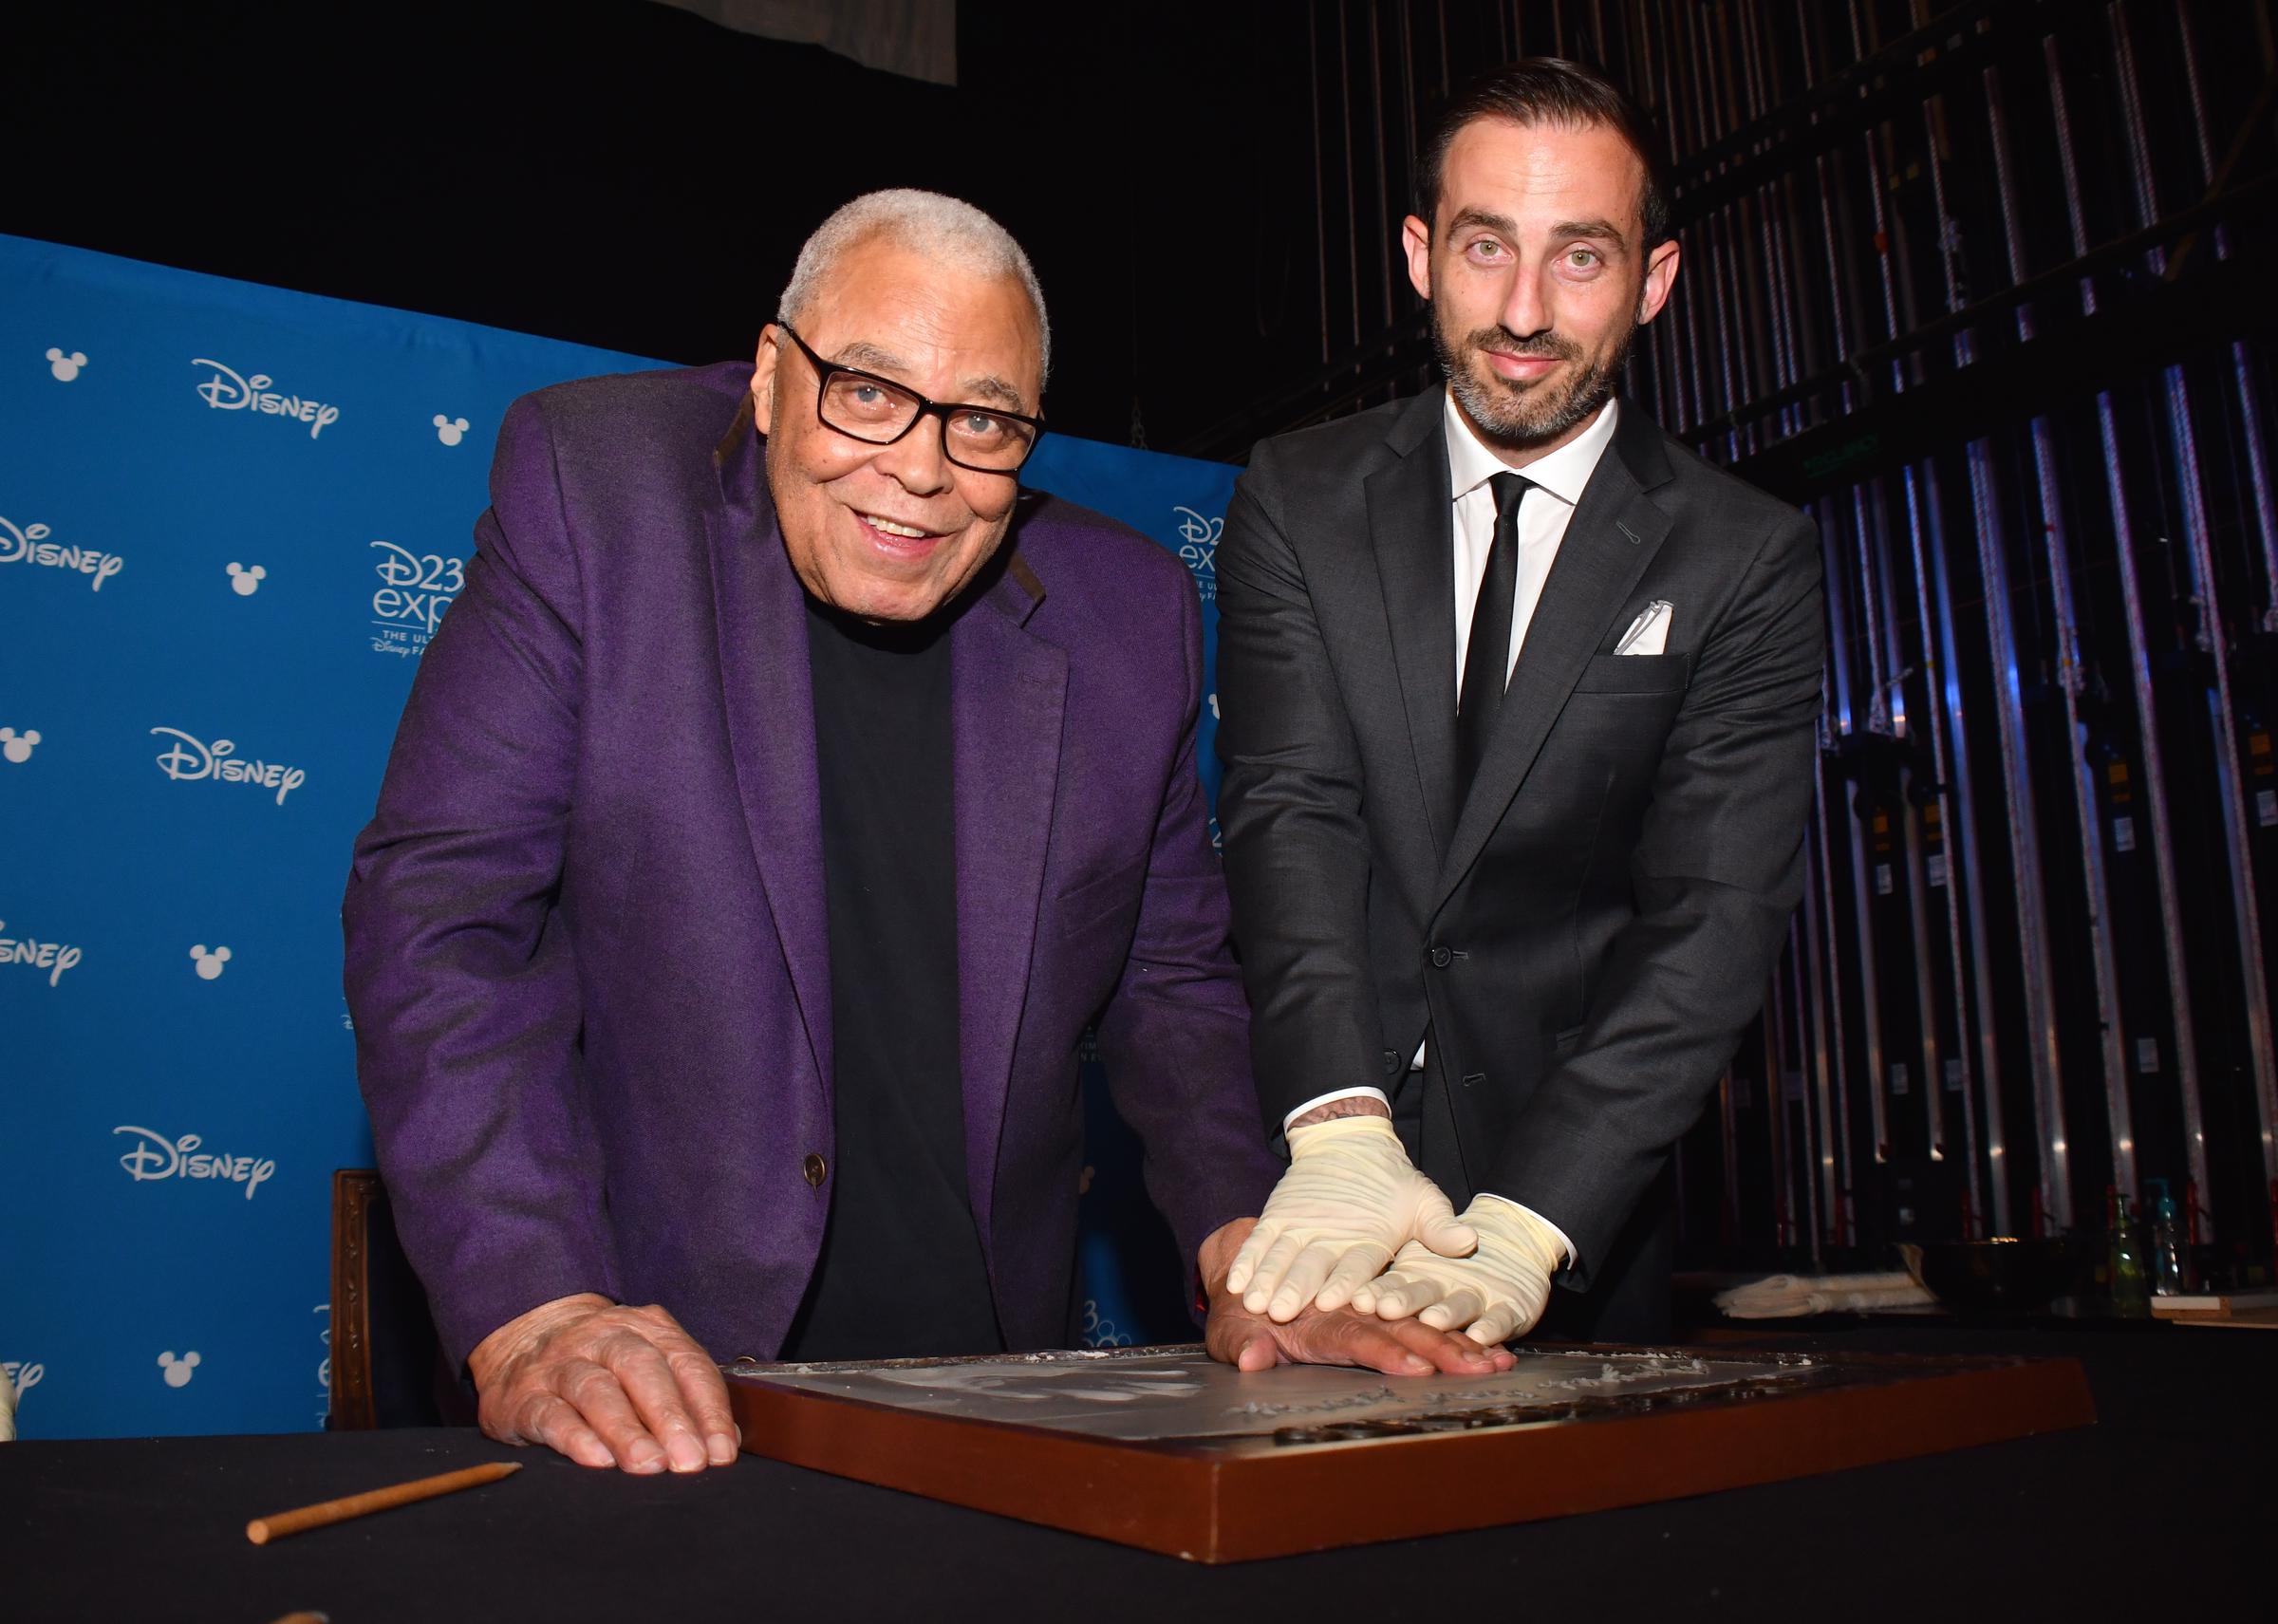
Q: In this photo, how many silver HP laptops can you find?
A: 0